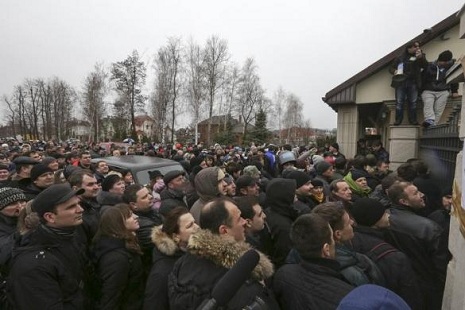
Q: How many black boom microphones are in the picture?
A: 1